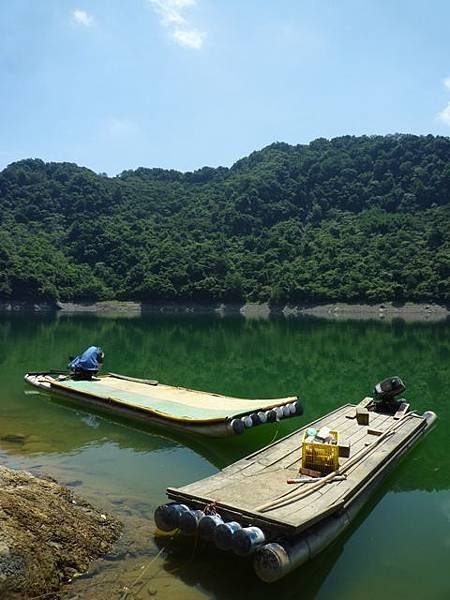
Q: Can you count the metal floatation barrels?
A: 15